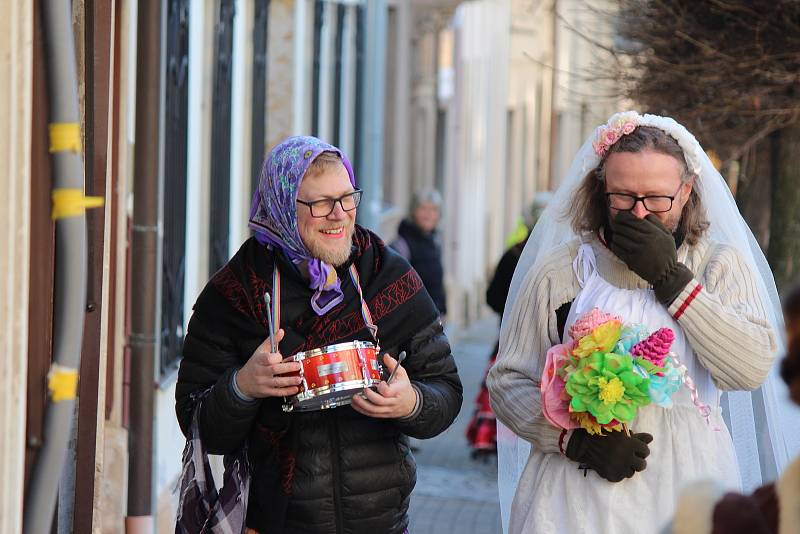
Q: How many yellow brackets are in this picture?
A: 3